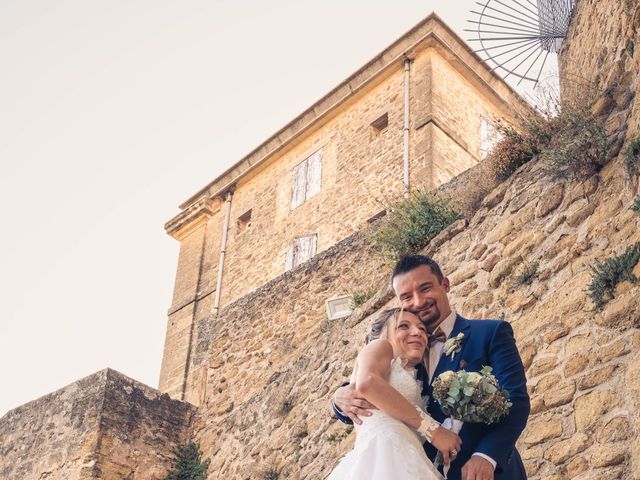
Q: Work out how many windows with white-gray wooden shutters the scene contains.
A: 3